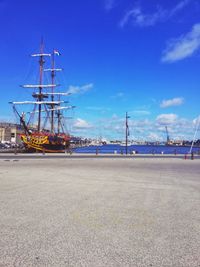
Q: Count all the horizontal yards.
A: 6